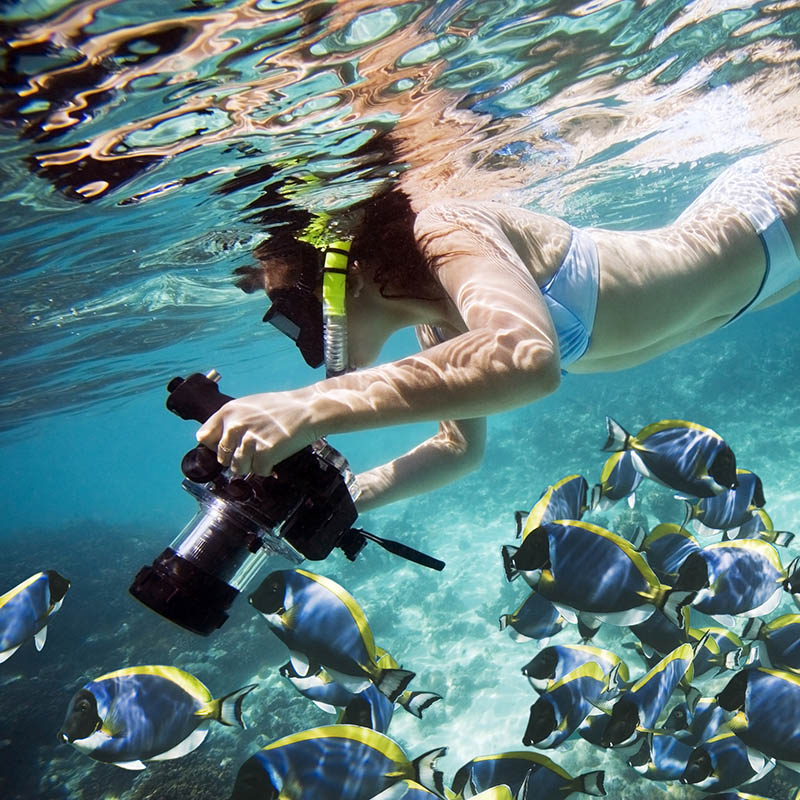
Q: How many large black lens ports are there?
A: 1